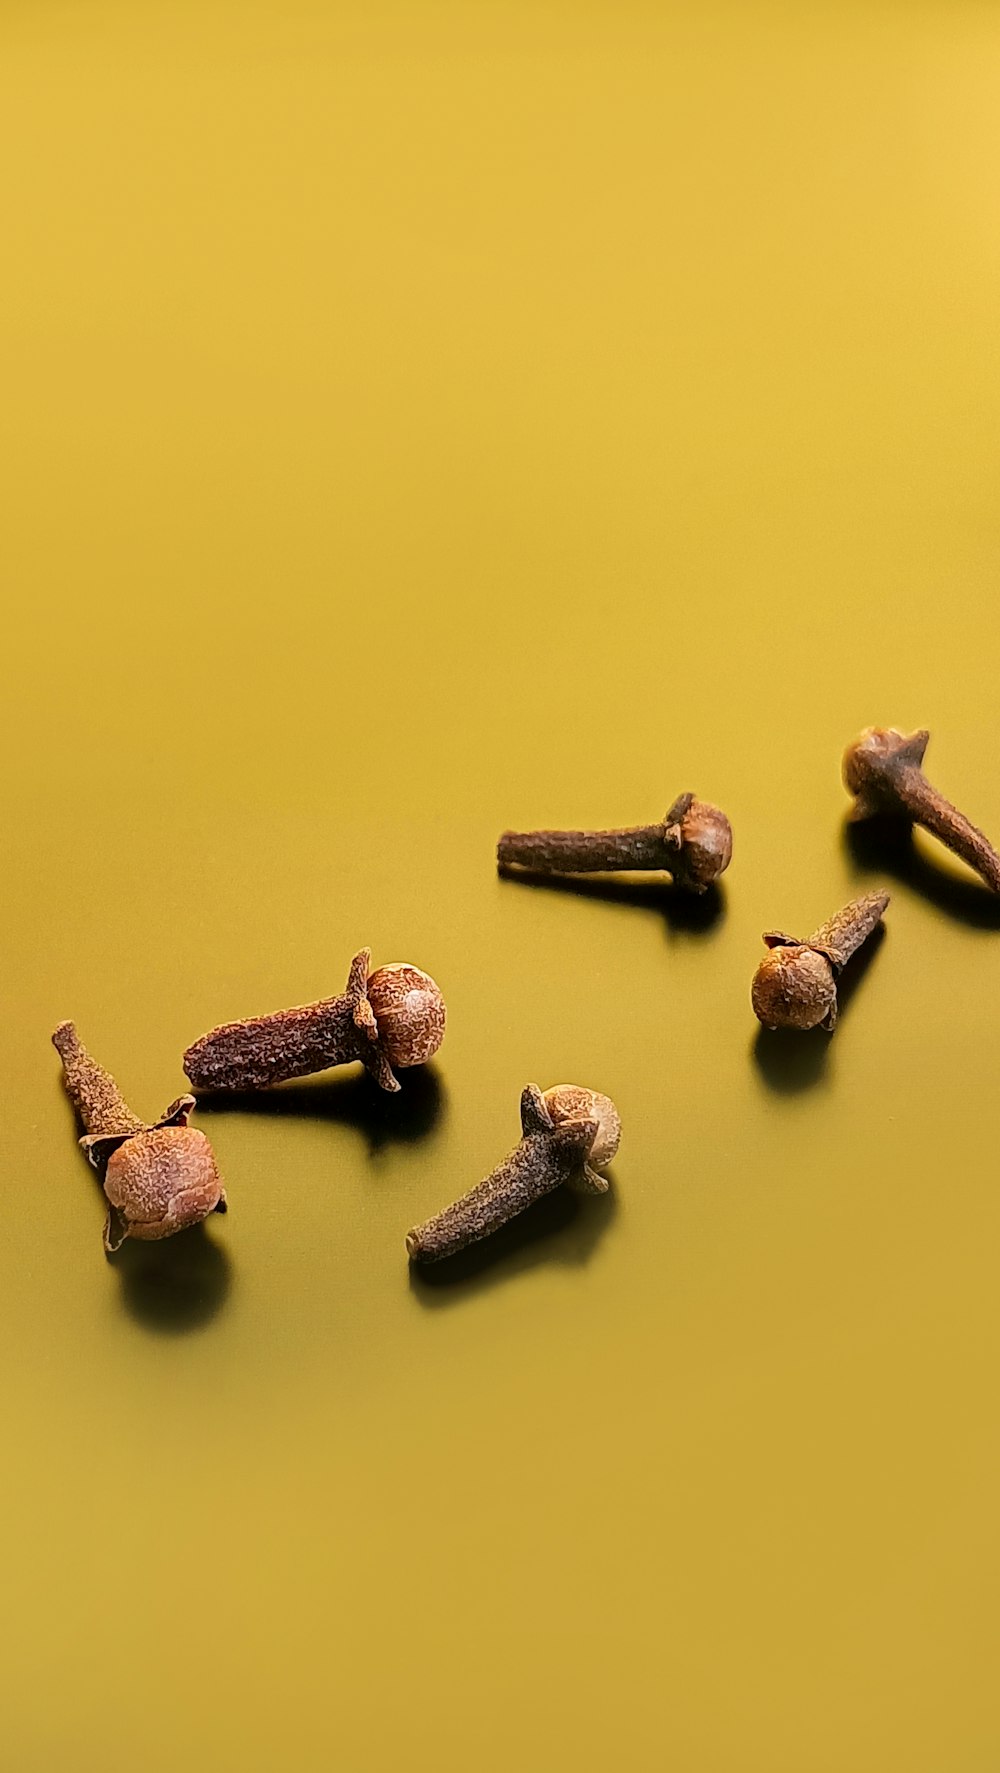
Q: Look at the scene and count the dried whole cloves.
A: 6